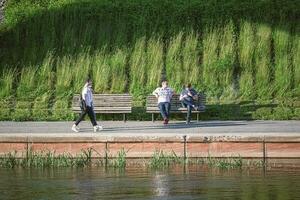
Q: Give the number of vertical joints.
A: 4